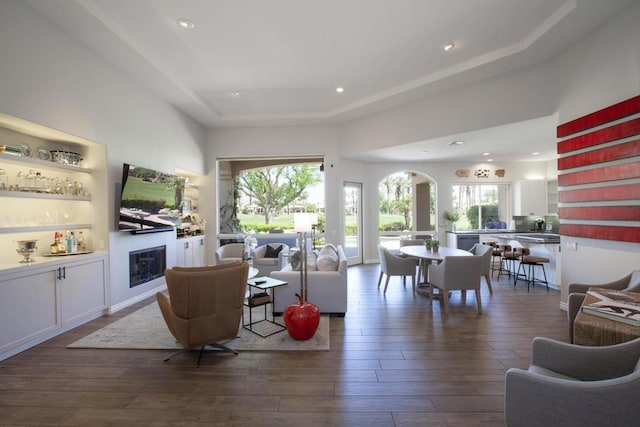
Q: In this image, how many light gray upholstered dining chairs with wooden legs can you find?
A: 4